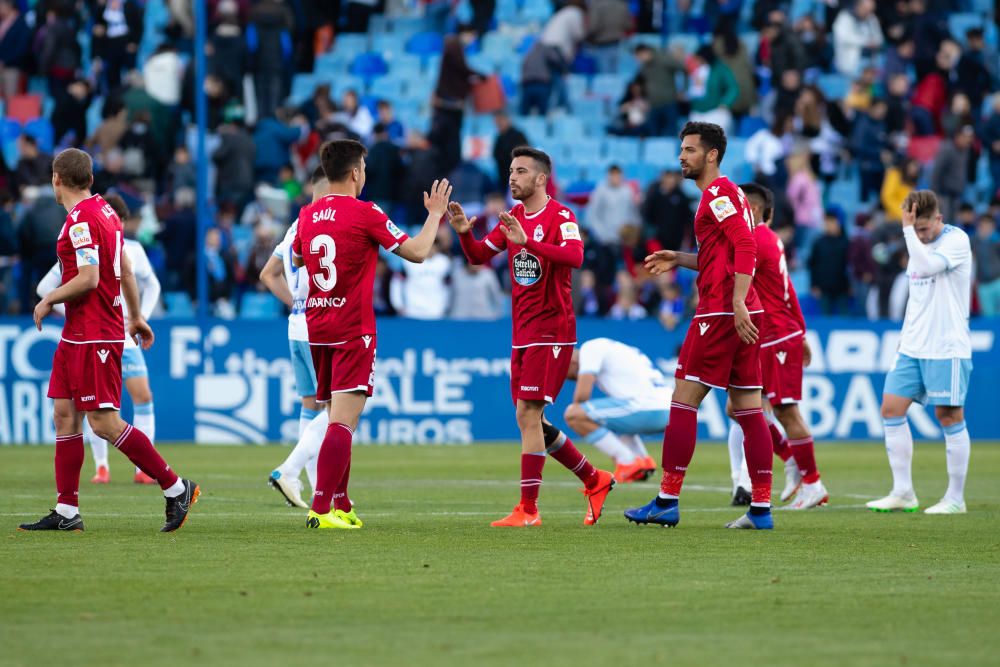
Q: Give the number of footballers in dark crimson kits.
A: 5